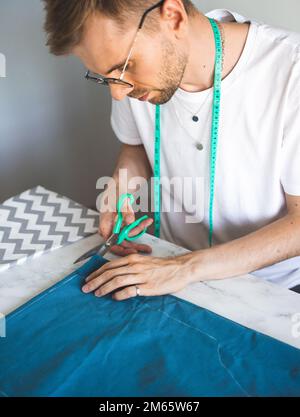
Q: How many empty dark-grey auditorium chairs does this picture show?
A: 0